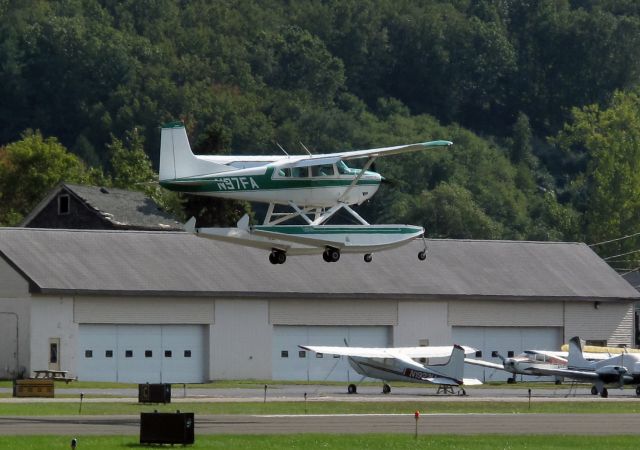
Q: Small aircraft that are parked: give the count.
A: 3